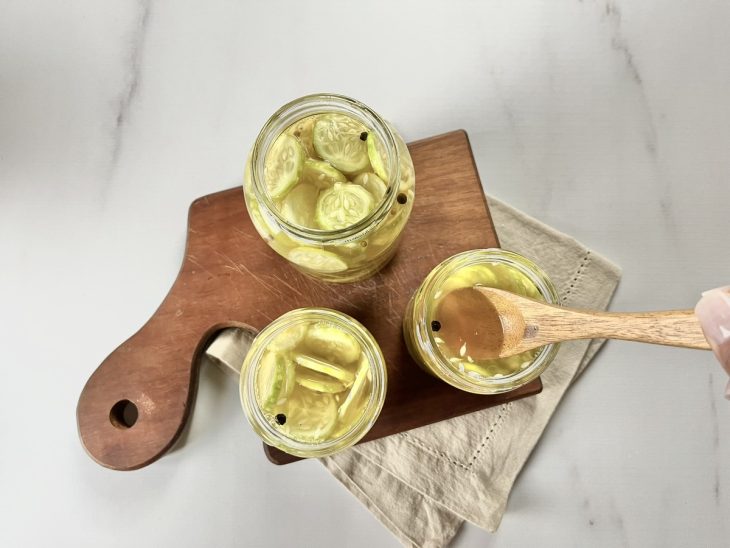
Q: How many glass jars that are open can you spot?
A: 3